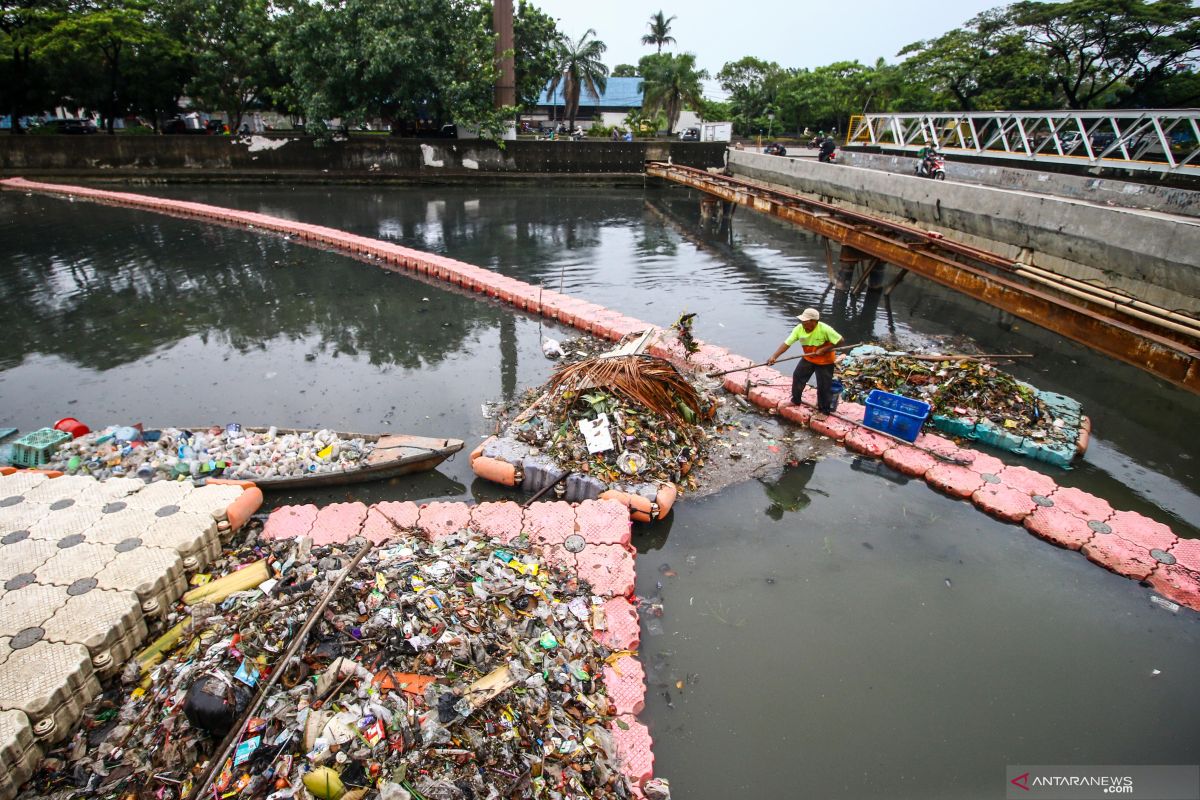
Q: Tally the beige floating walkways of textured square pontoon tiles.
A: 1